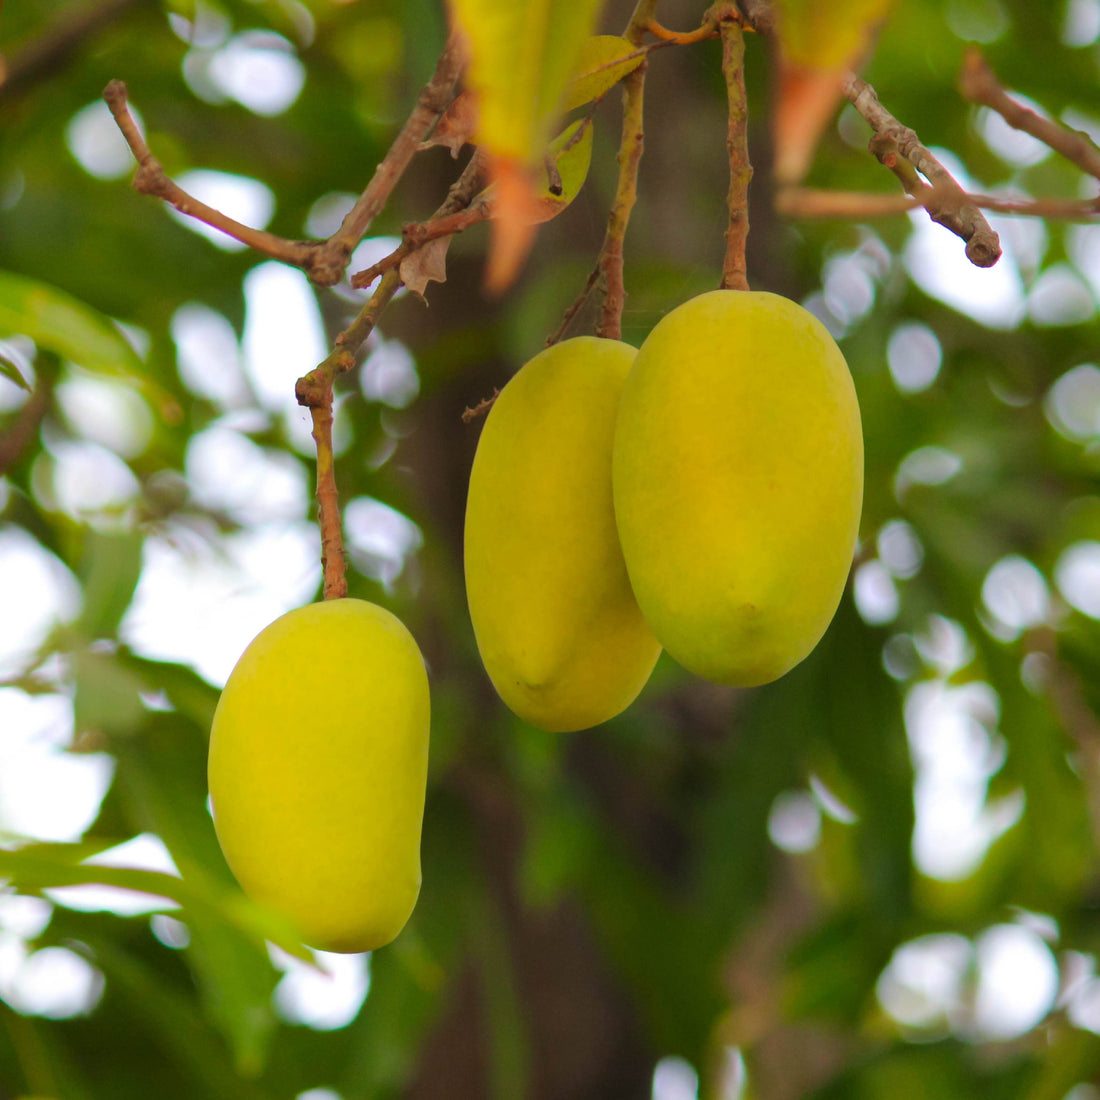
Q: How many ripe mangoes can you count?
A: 3